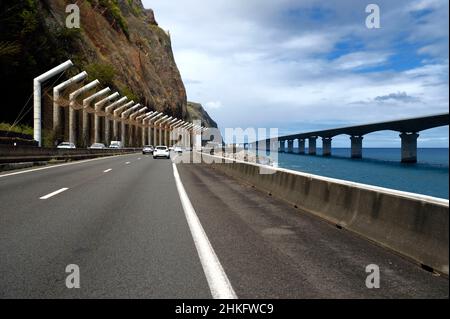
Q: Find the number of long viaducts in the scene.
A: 1